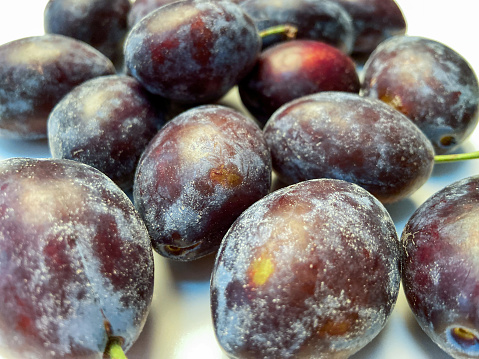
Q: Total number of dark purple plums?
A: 14